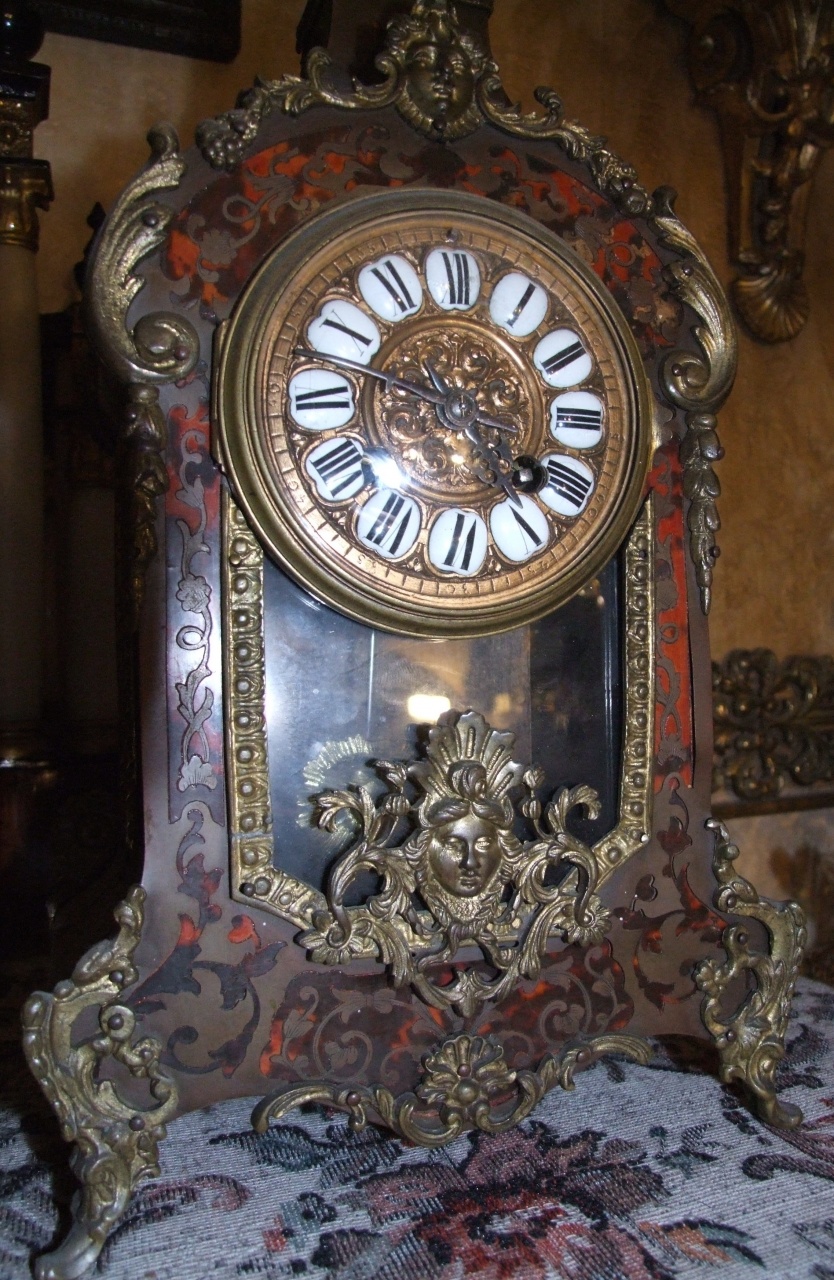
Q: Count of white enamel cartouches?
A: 12